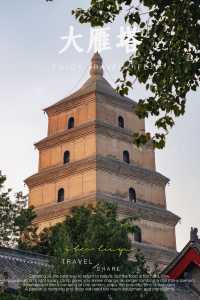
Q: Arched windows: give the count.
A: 7